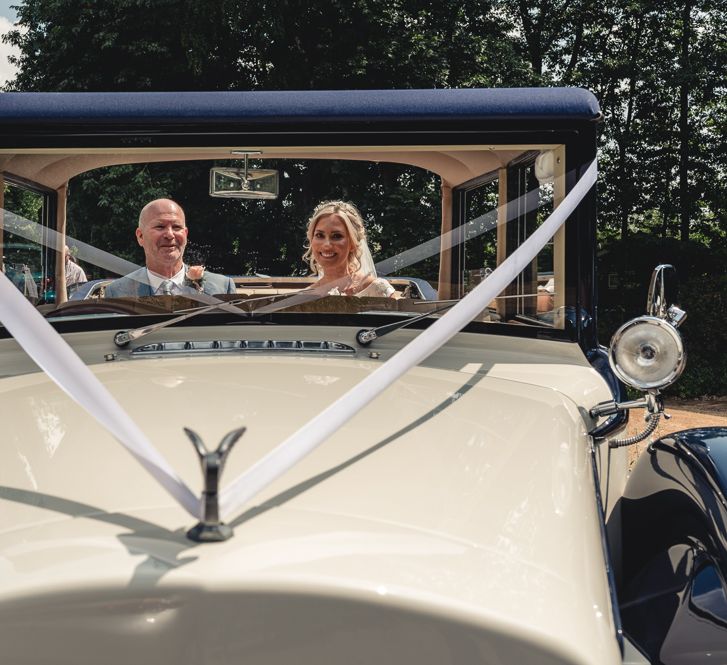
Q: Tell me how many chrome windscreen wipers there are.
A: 2